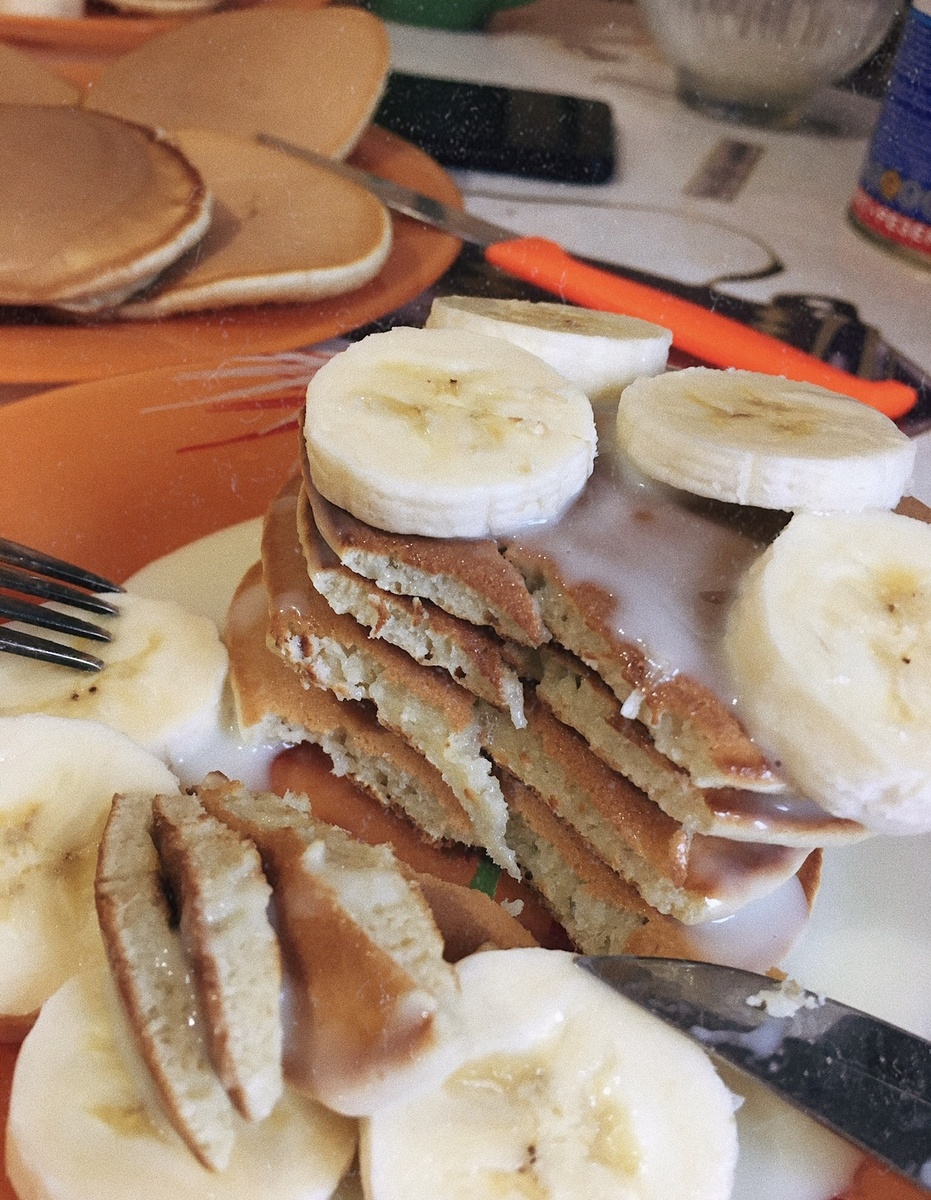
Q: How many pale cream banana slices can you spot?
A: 8